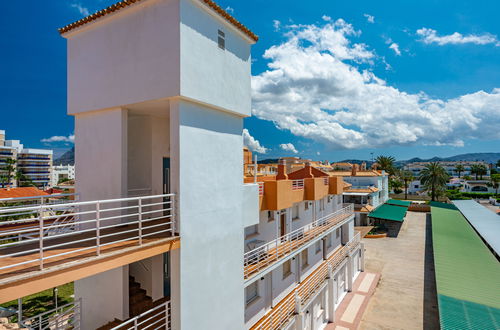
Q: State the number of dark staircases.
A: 1